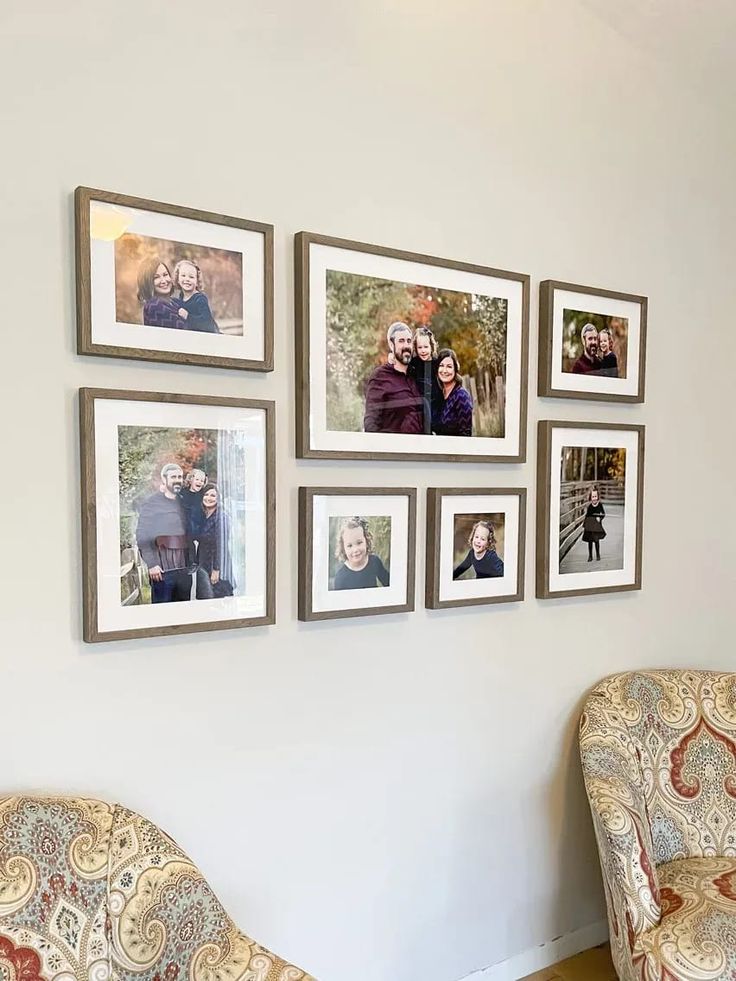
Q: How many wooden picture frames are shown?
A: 7